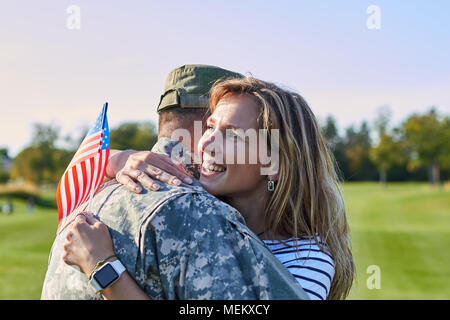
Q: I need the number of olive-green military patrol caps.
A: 1